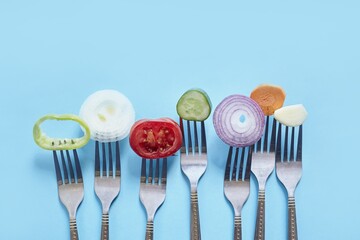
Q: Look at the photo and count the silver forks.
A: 7